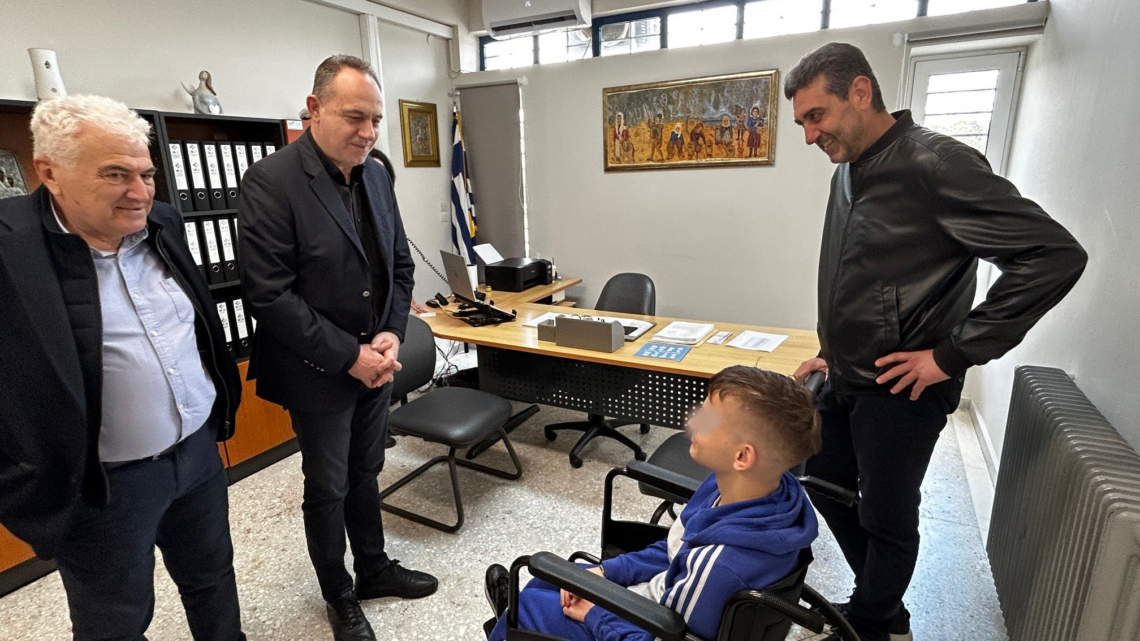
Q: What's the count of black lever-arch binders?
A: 14